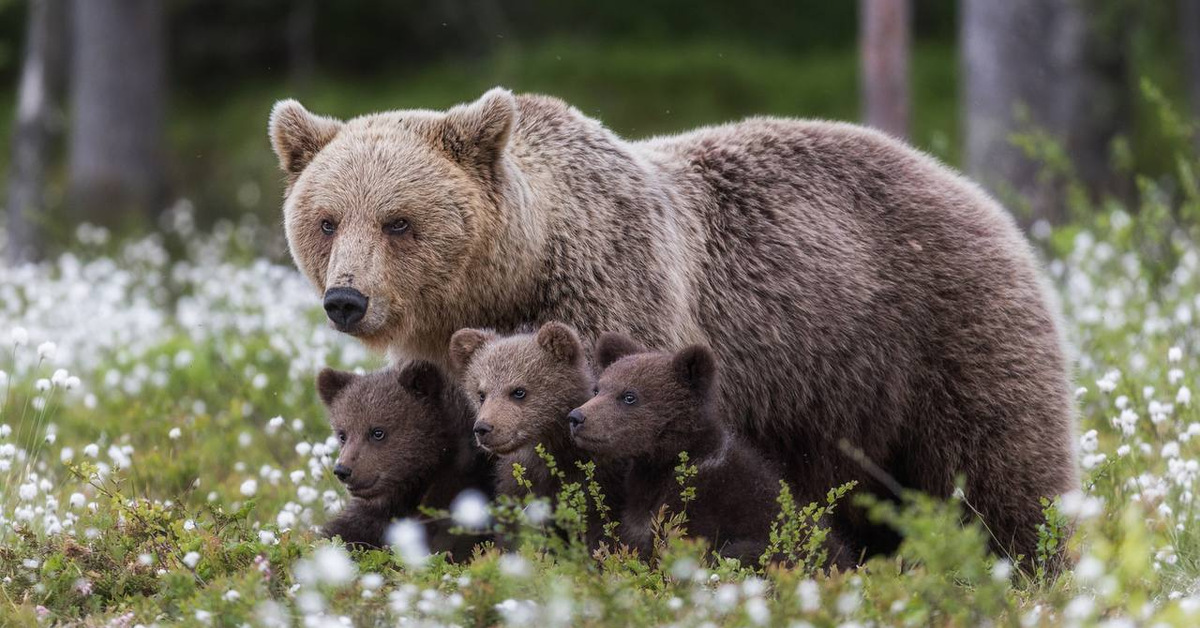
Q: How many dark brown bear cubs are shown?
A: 2